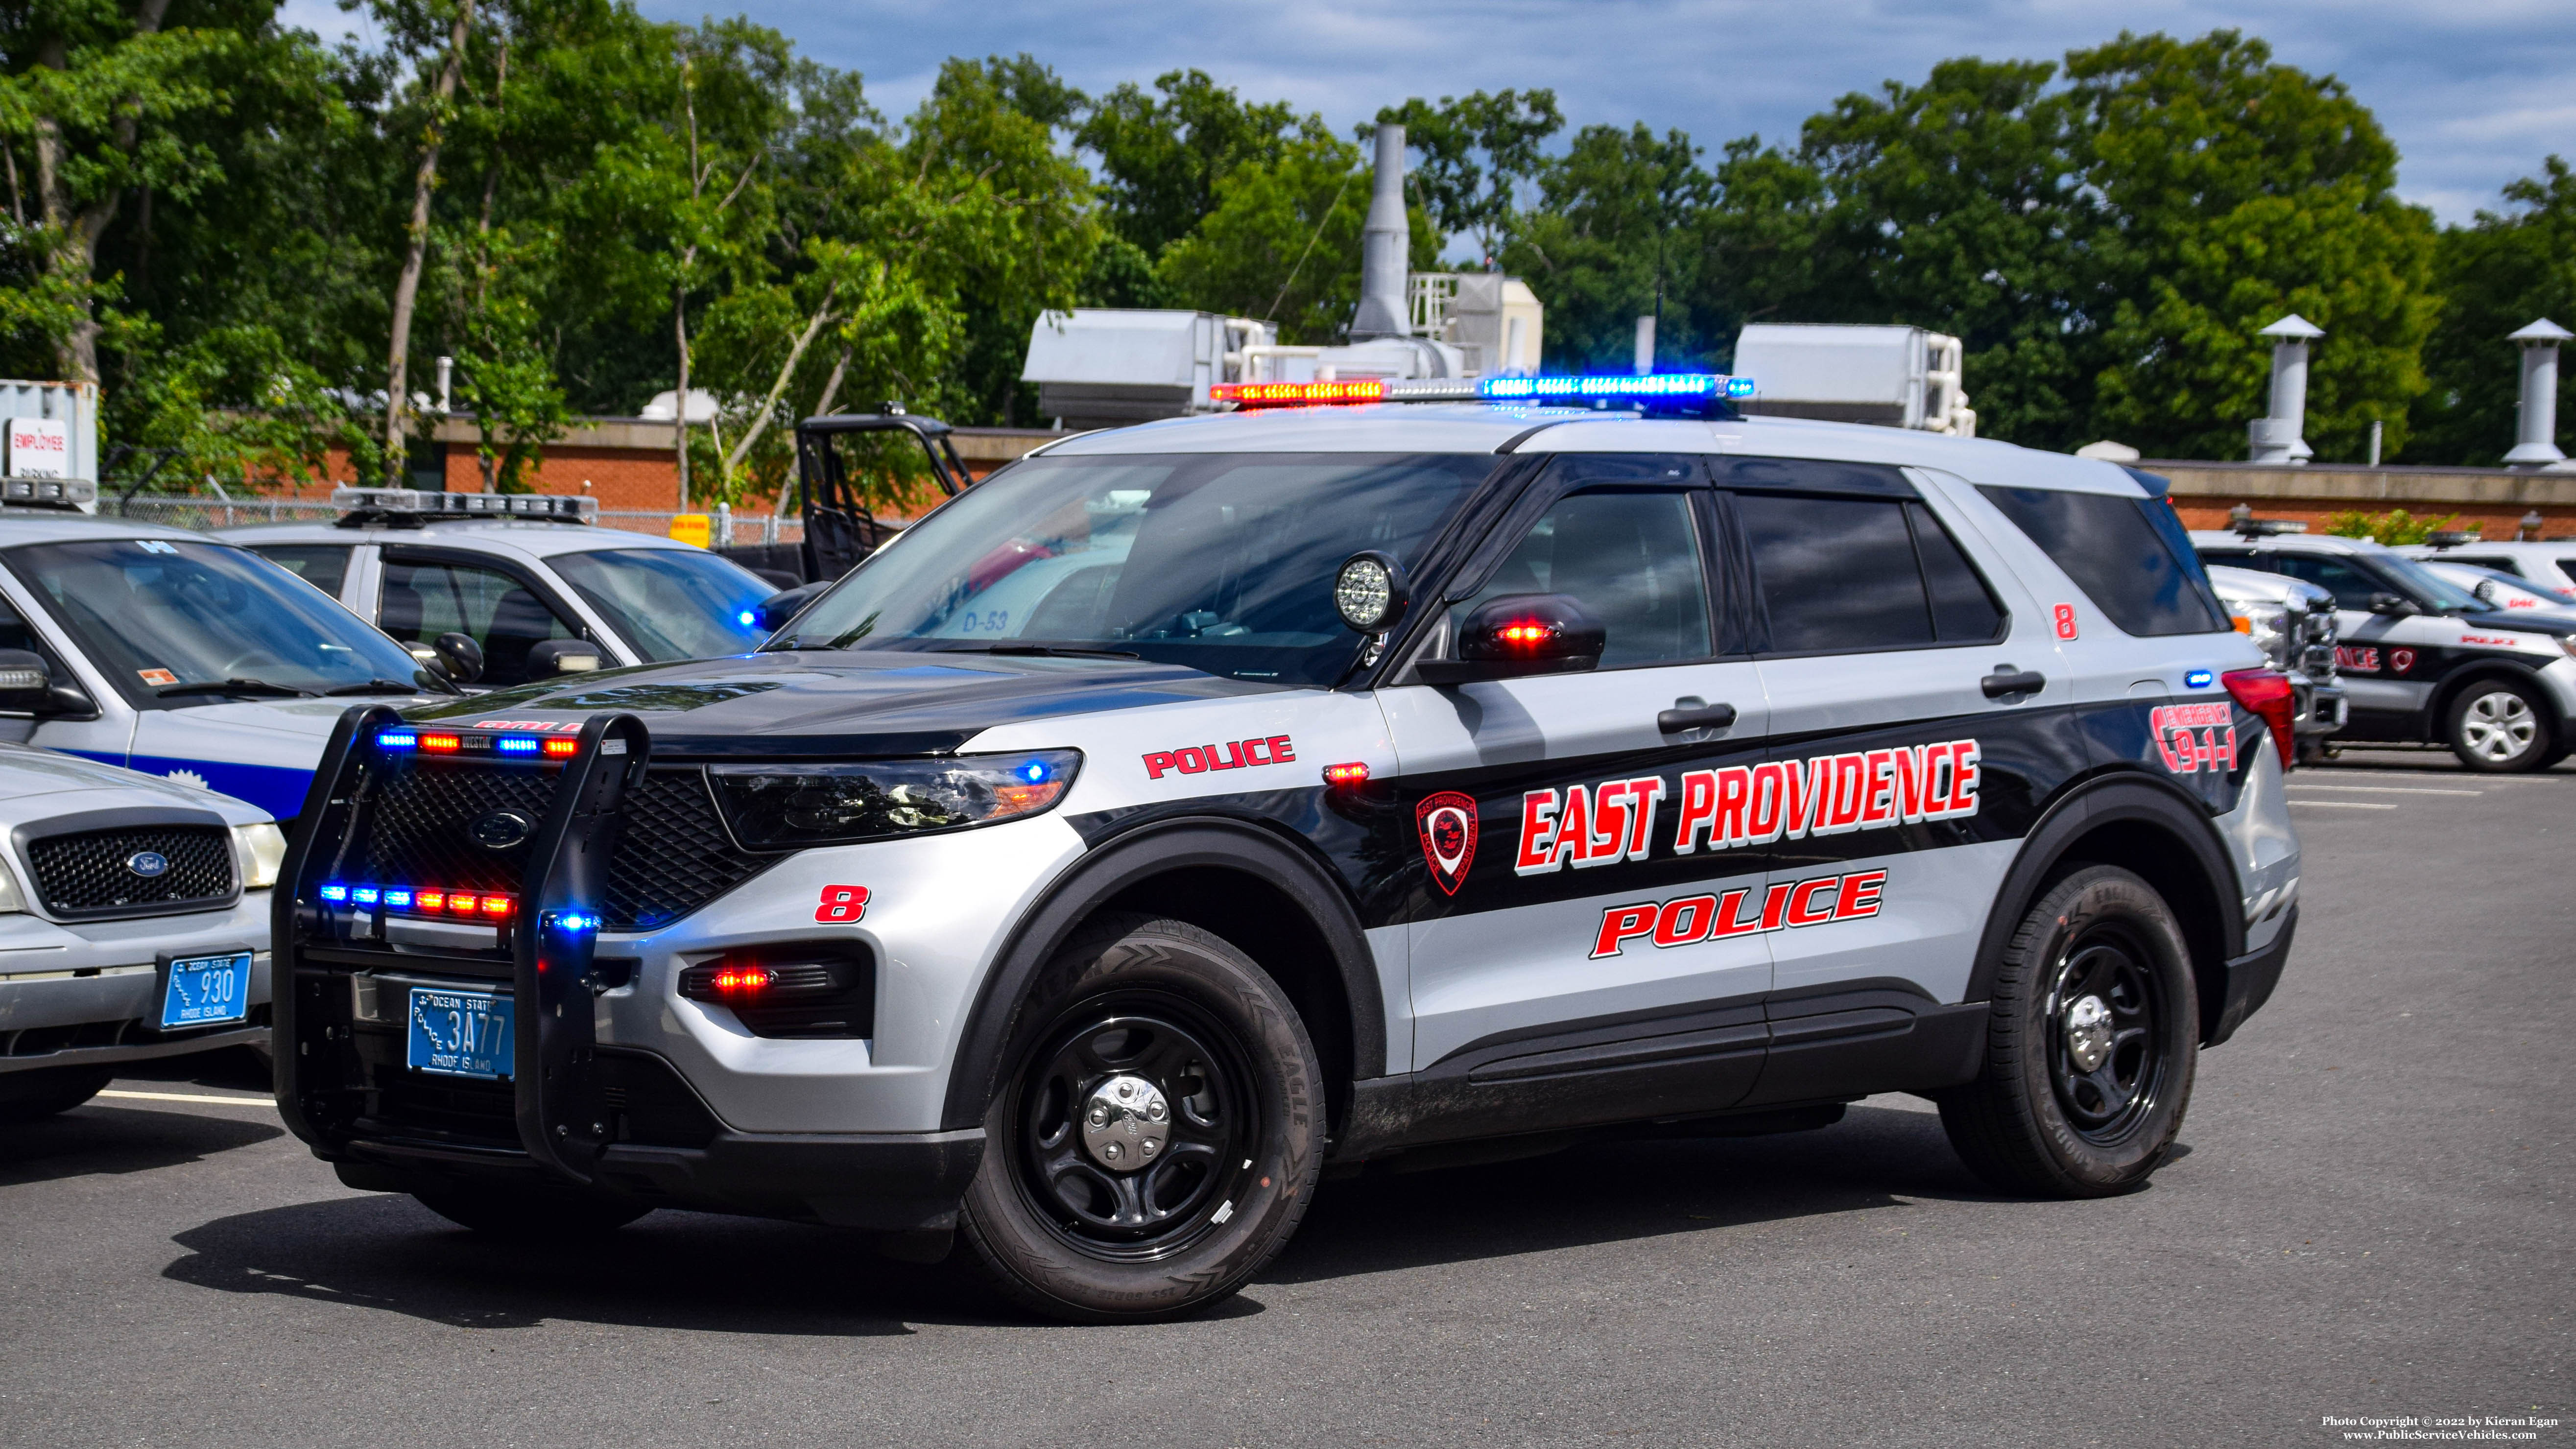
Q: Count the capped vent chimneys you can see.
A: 2